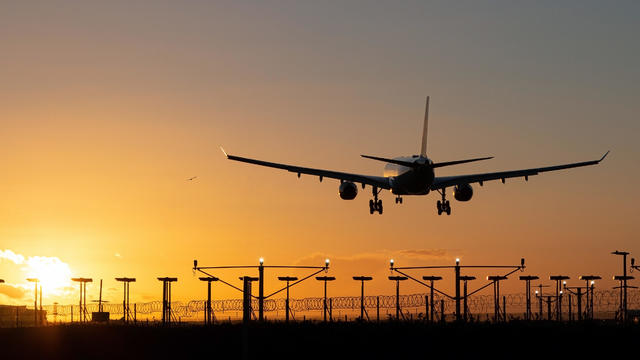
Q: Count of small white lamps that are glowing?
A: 8